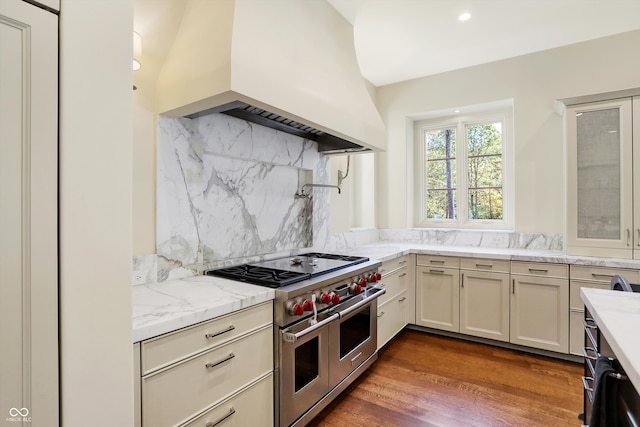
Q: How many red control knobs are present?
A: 8